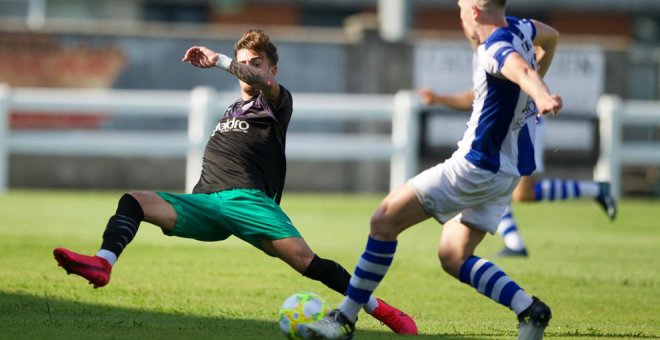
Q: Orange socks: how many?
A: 0